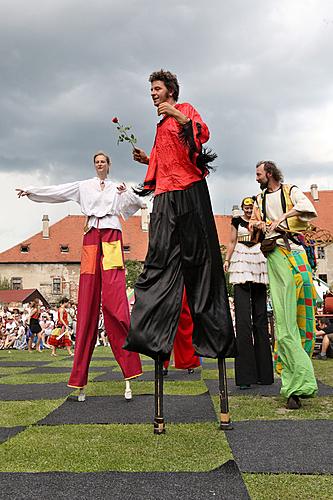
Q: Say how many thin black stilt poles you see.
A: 2